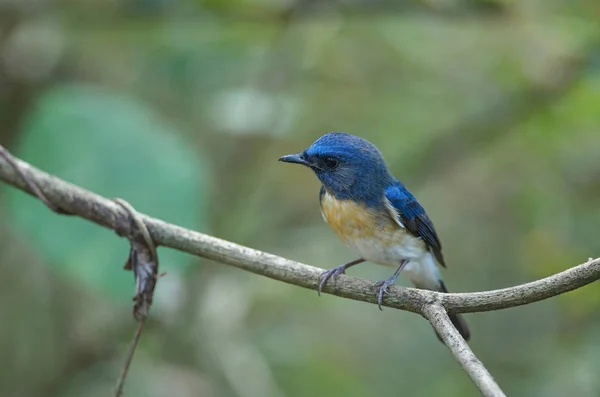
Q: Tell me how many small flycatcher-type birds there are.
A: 1